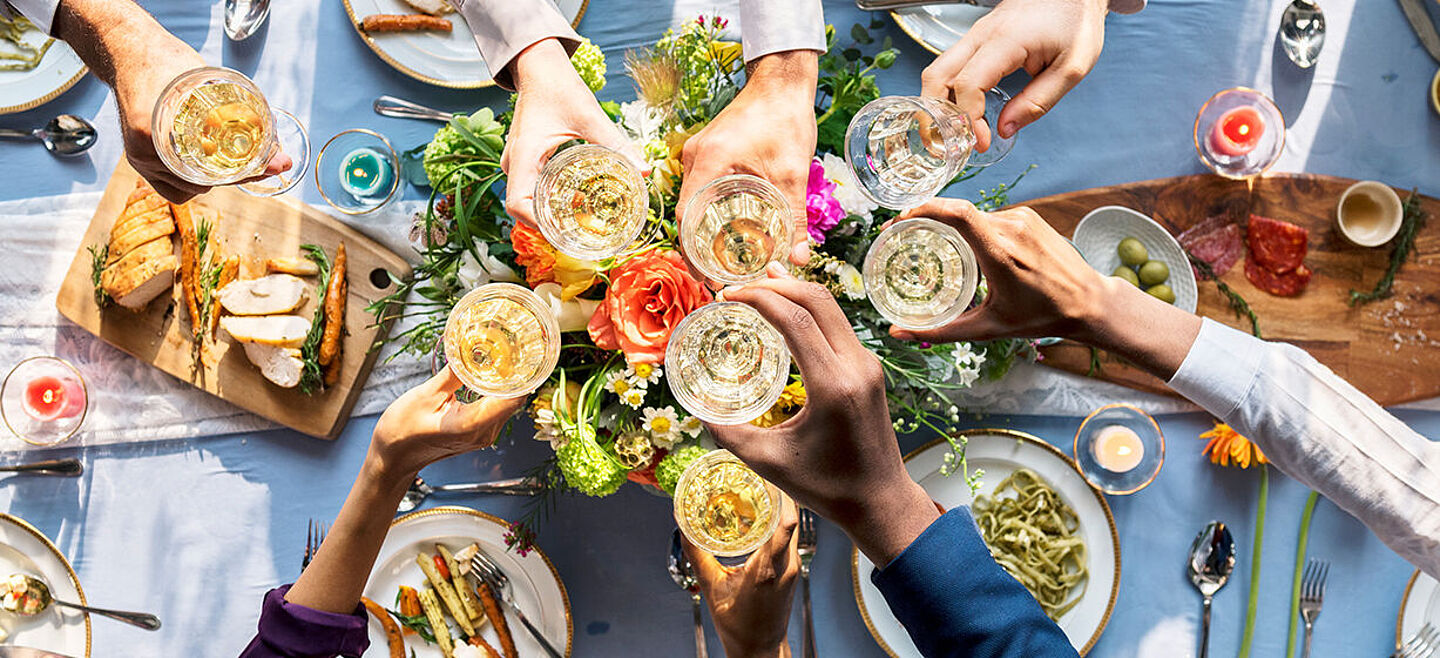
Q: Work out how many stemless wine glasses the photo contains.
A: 0